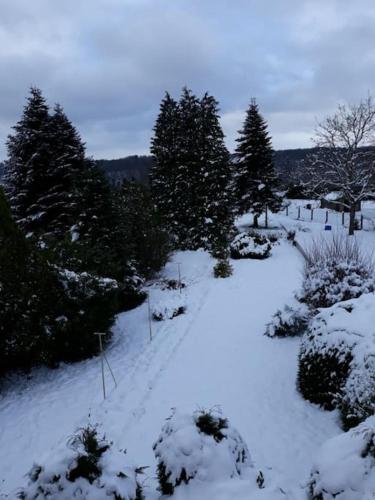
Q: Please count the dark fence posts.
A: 6